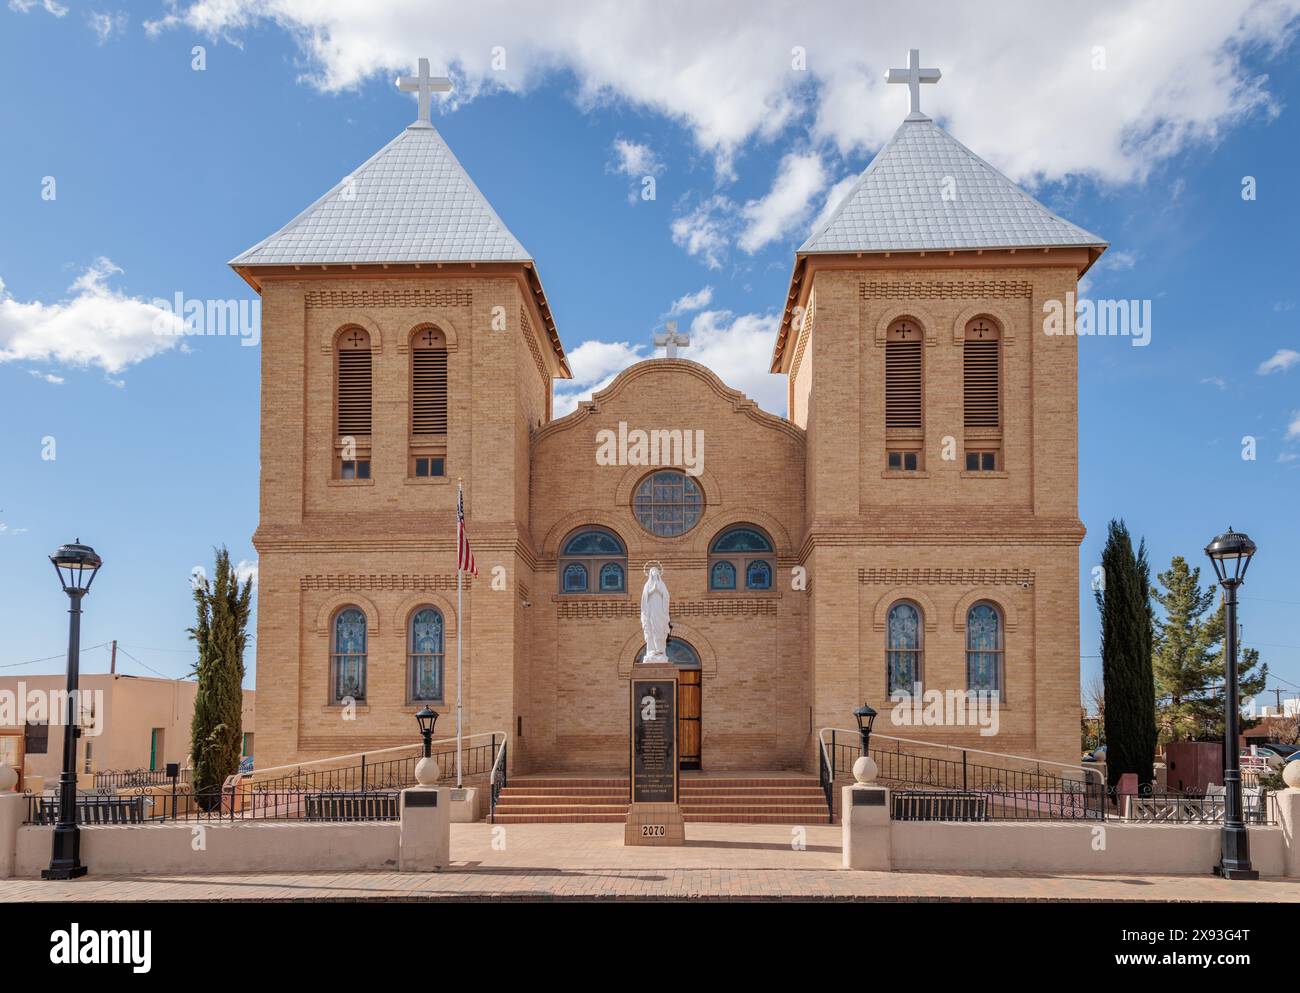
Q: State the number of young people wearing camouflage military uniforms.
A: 0